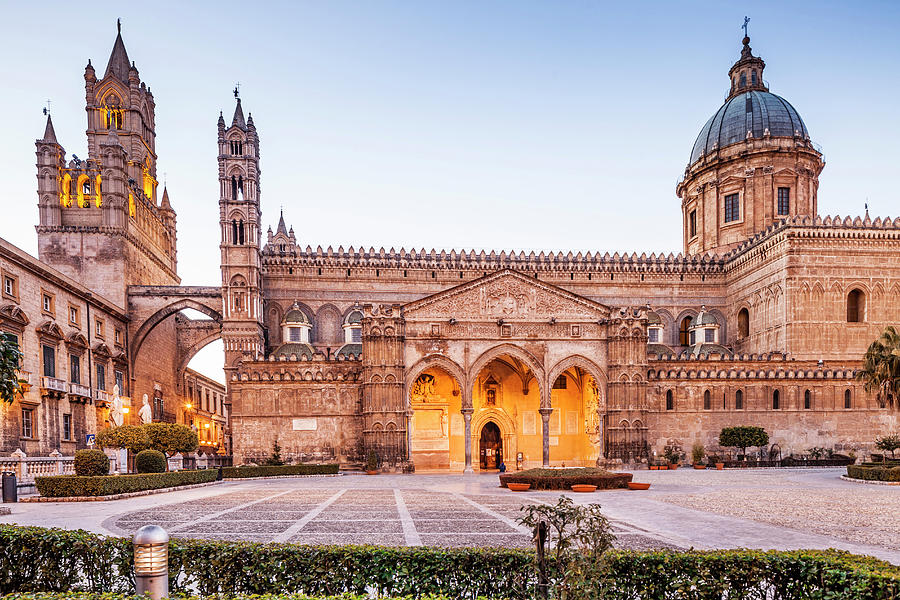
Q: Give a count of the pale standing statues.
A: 2